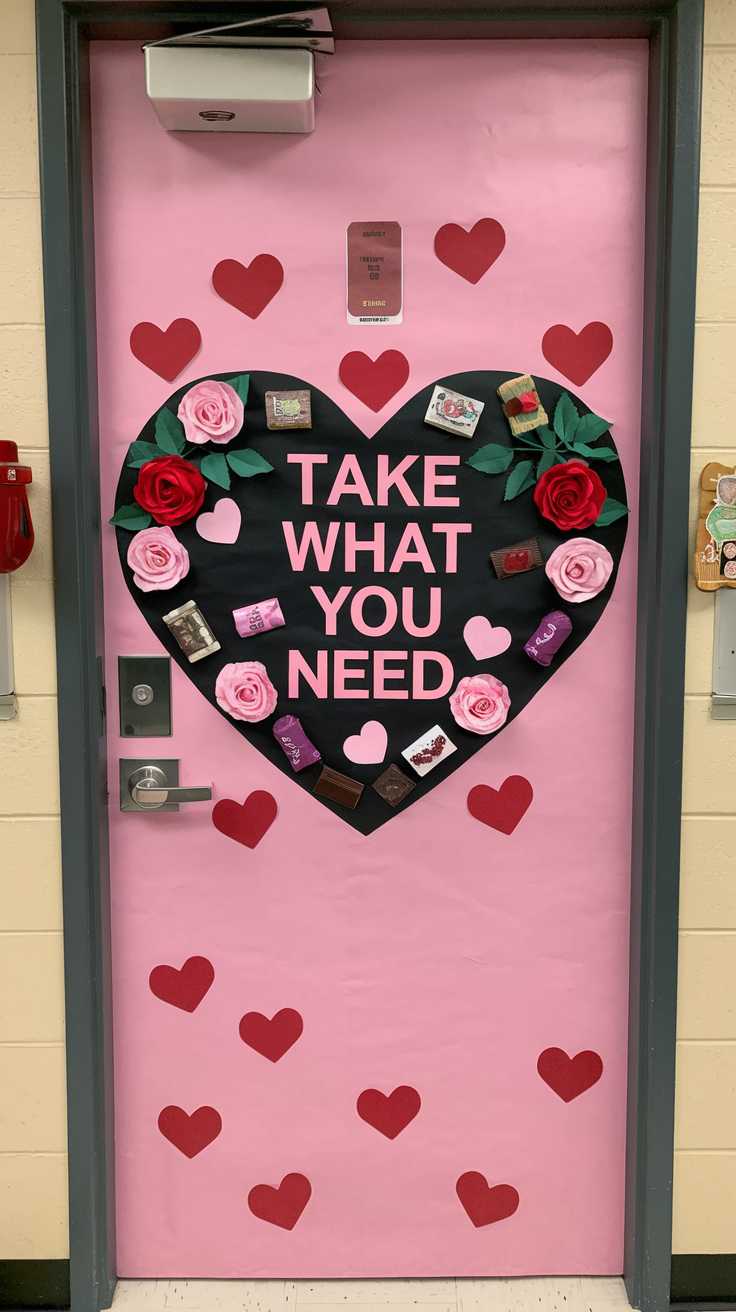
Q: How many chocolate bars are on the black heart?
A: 11